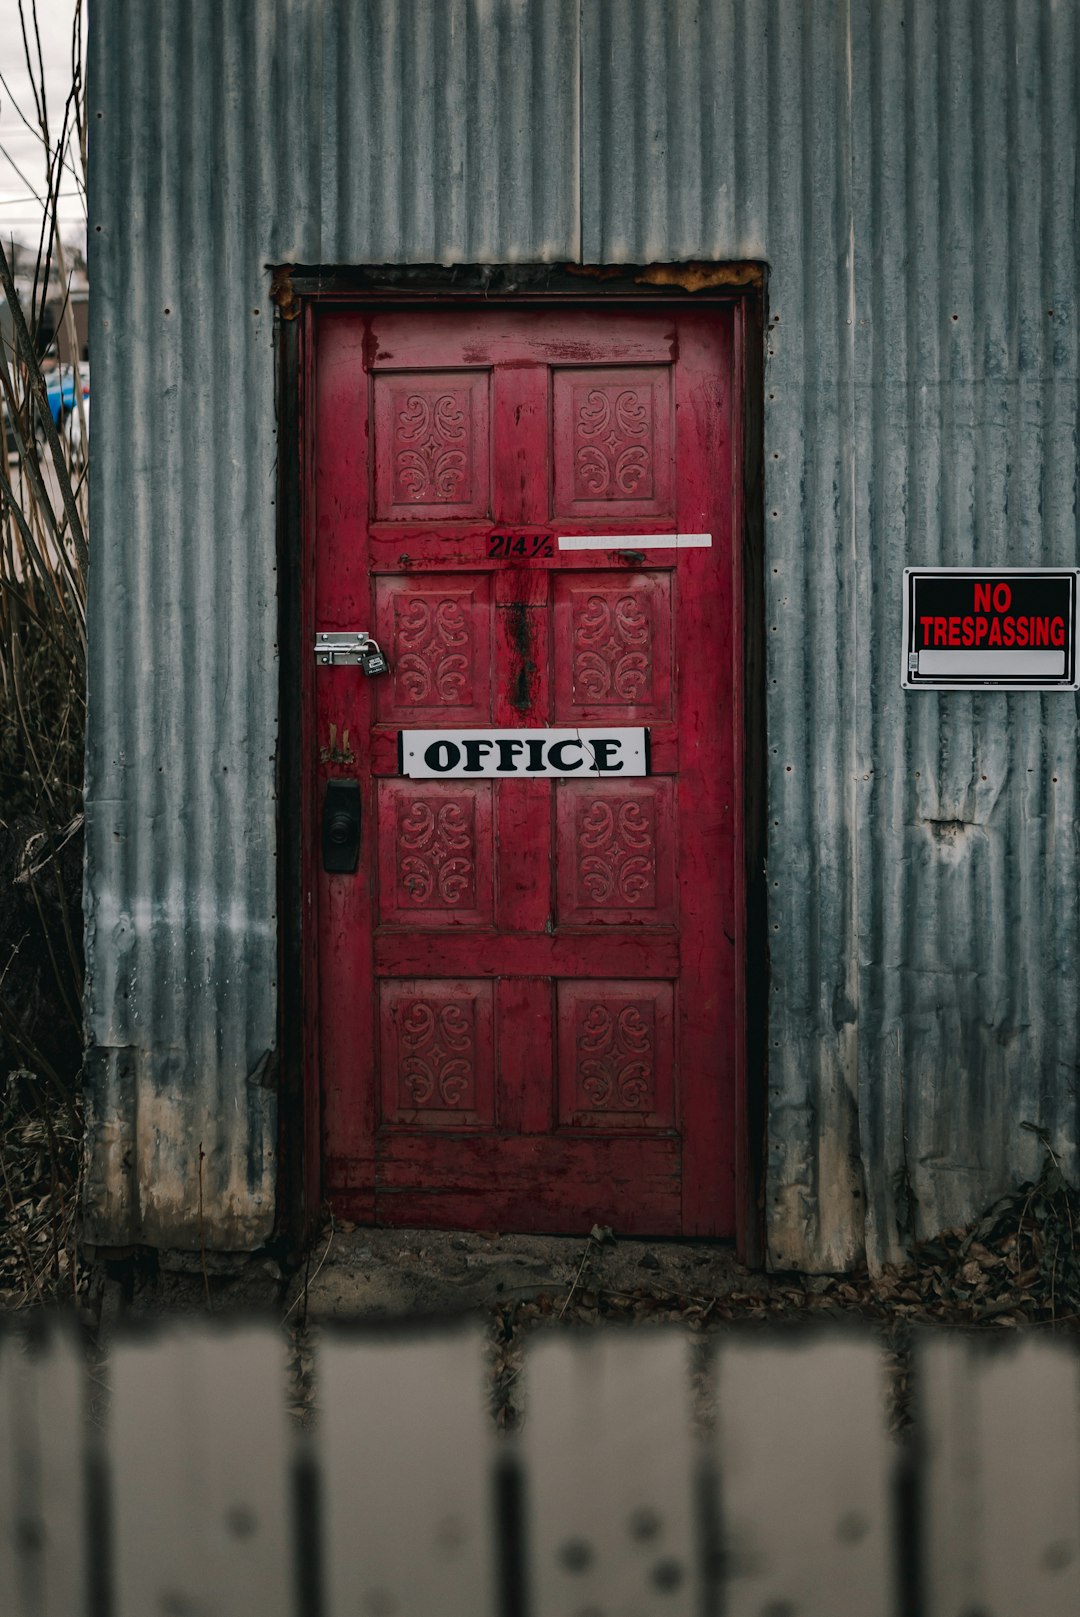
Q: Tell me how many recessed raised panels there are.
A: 8